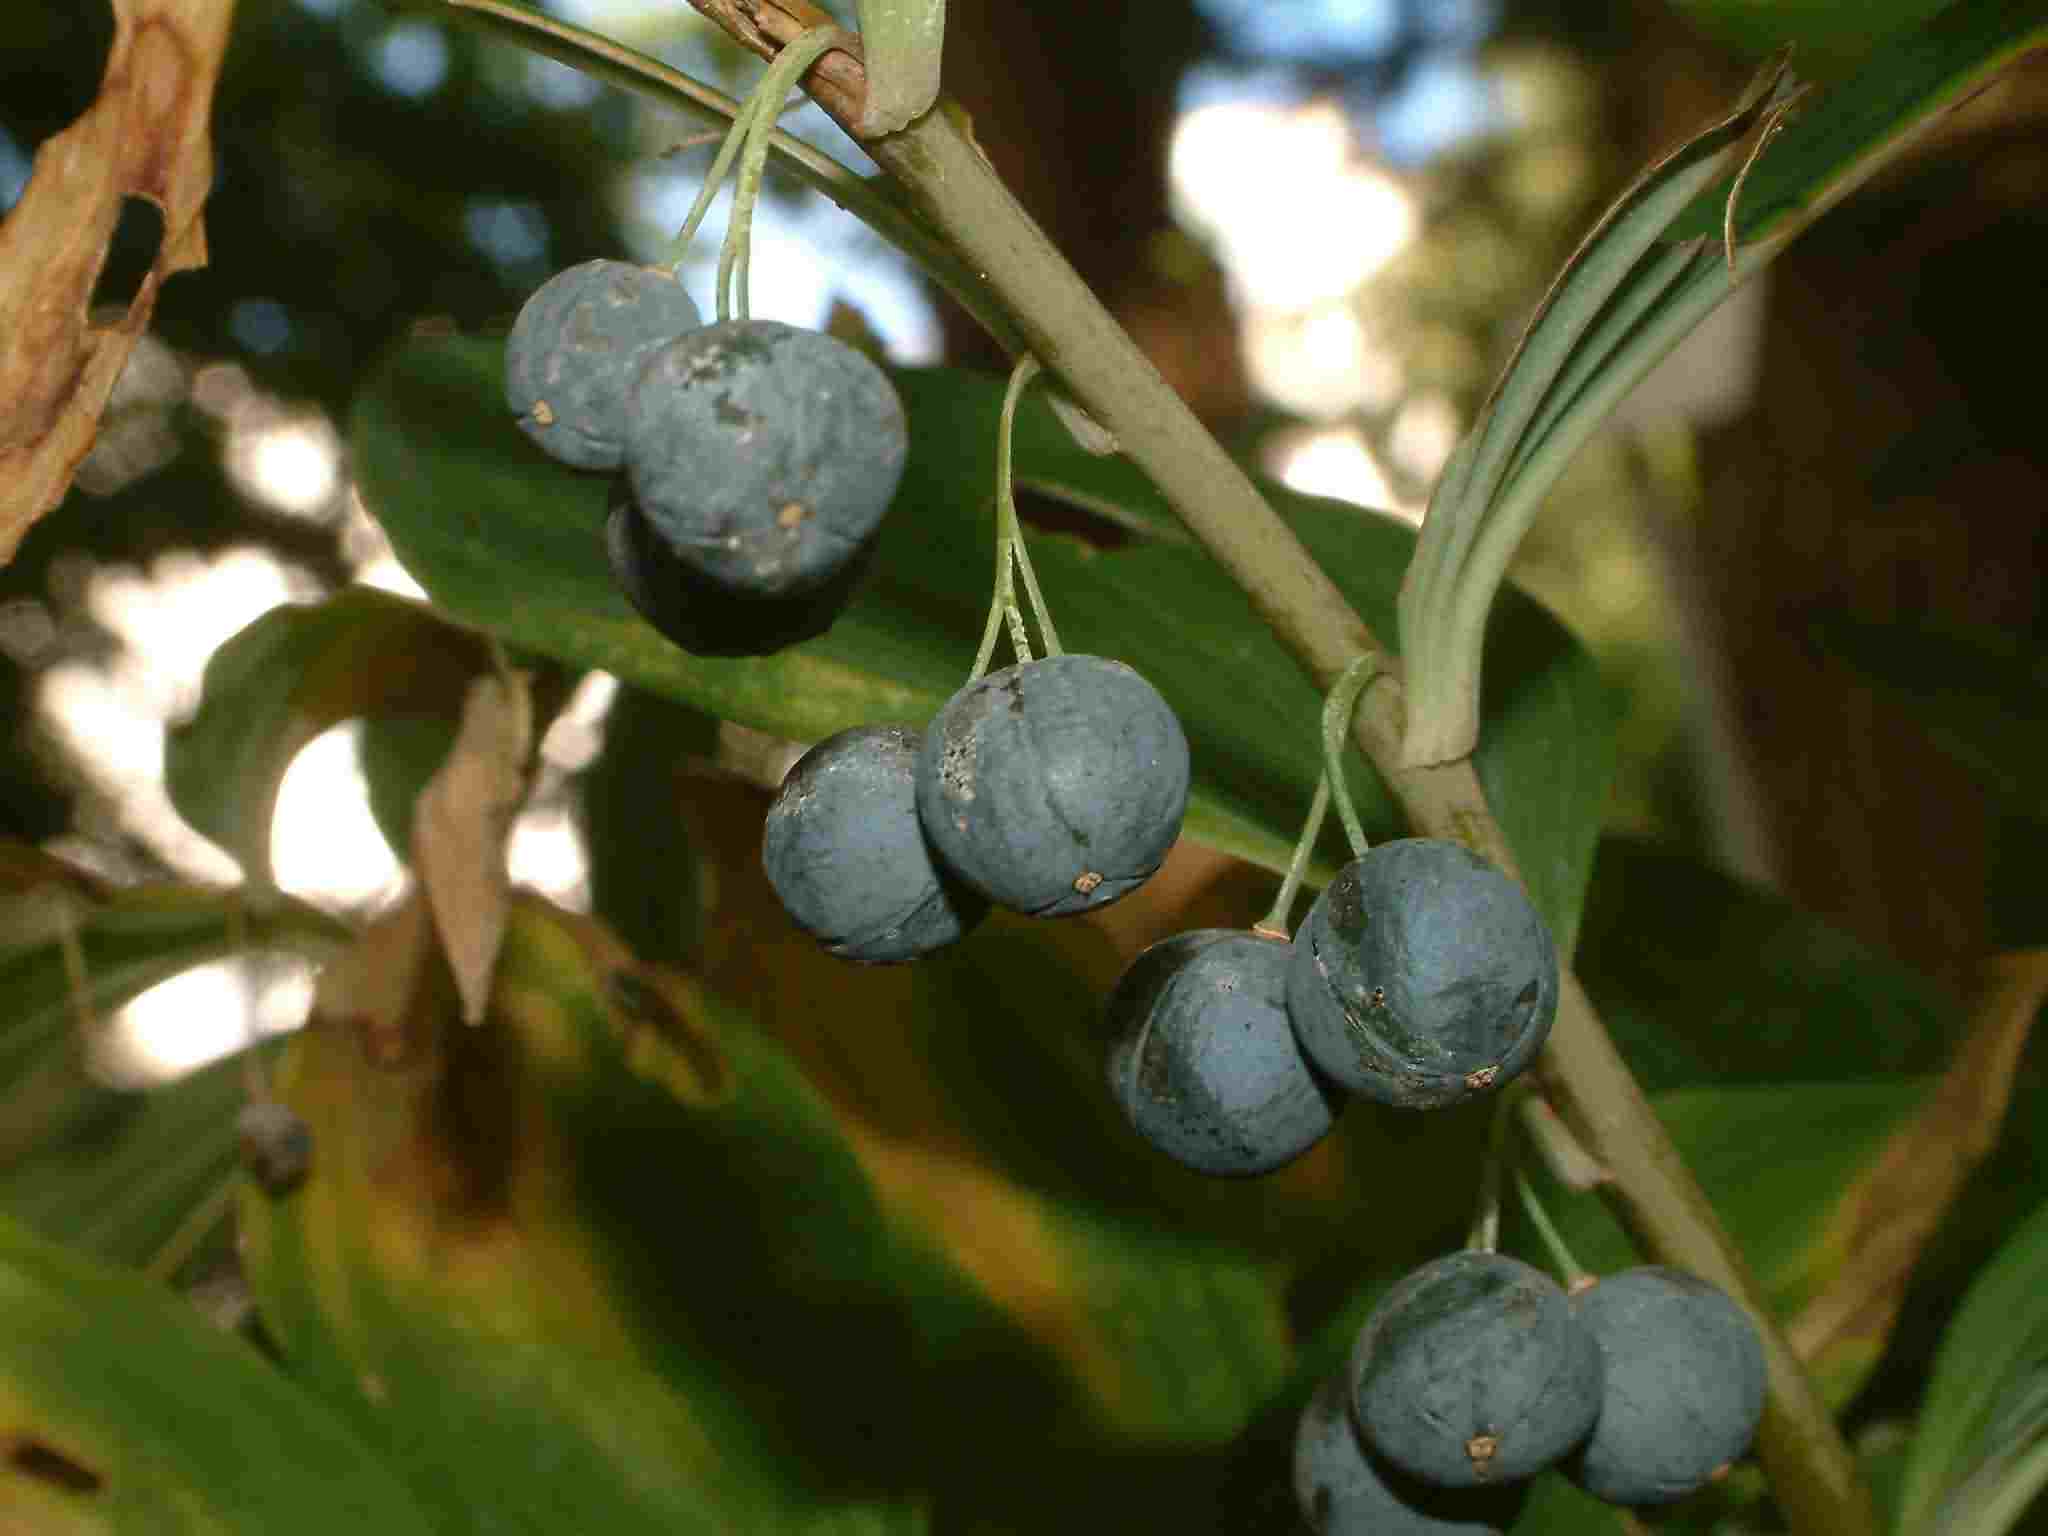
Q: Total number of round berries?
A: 10